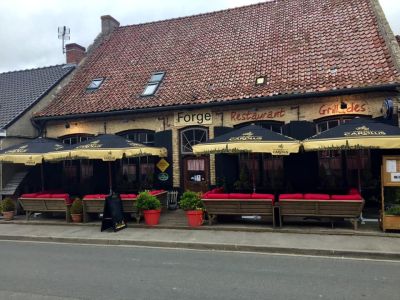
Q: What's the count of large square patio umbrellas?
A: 4